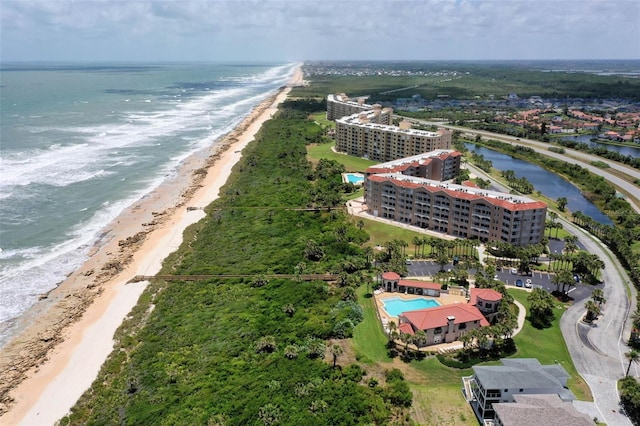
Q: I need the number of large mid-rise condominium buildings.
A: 4